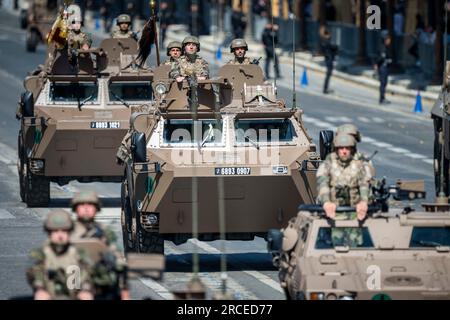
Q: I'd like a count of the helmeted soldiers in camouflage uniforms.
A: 9